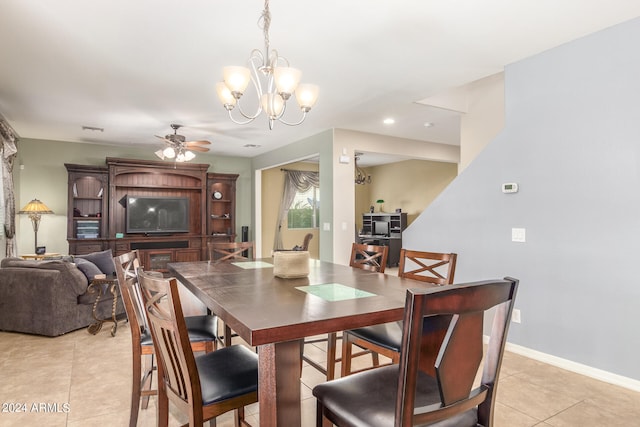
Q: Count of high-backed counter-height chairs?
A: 6